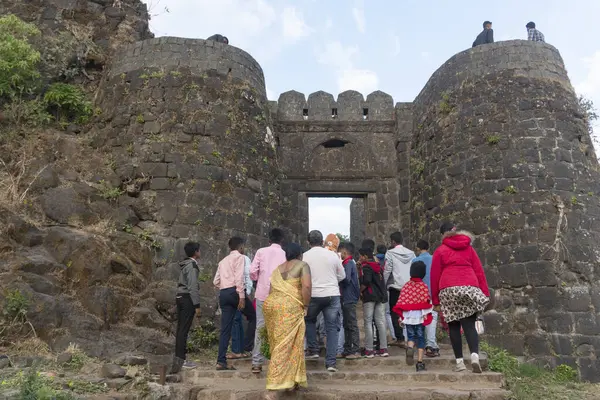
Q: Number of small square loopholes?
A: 3